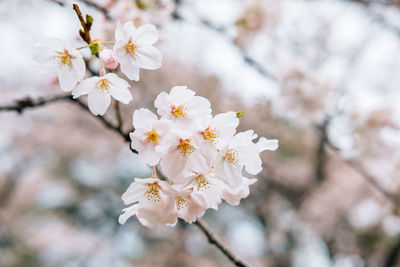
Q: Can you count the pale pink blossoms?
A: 11